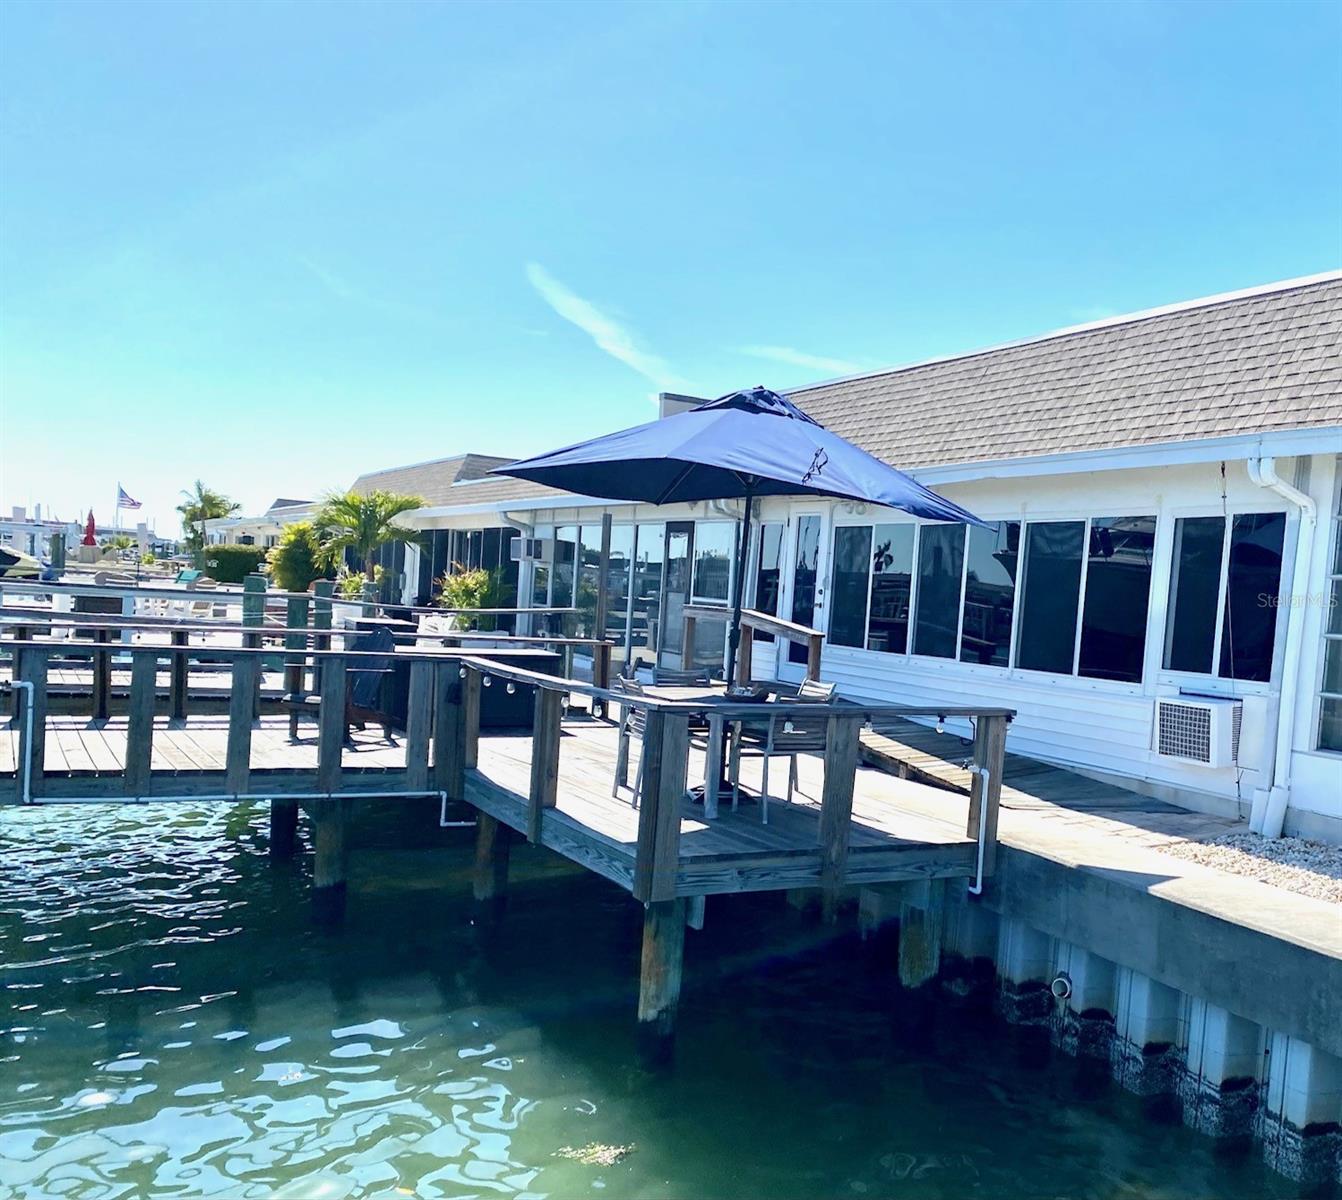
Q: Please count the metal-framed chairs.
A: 4